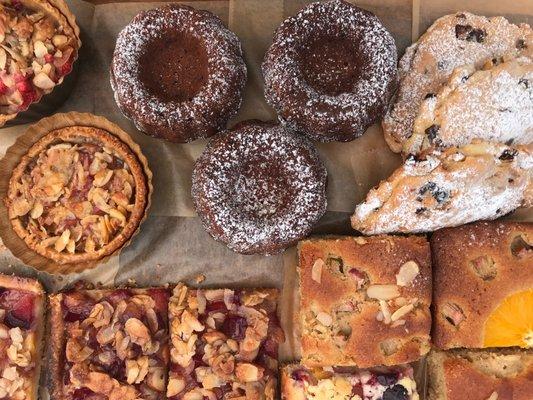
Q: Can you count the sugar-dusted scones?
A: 3